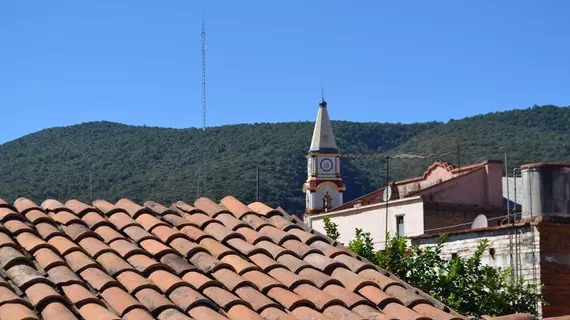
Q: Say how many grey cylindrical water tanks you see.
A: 1